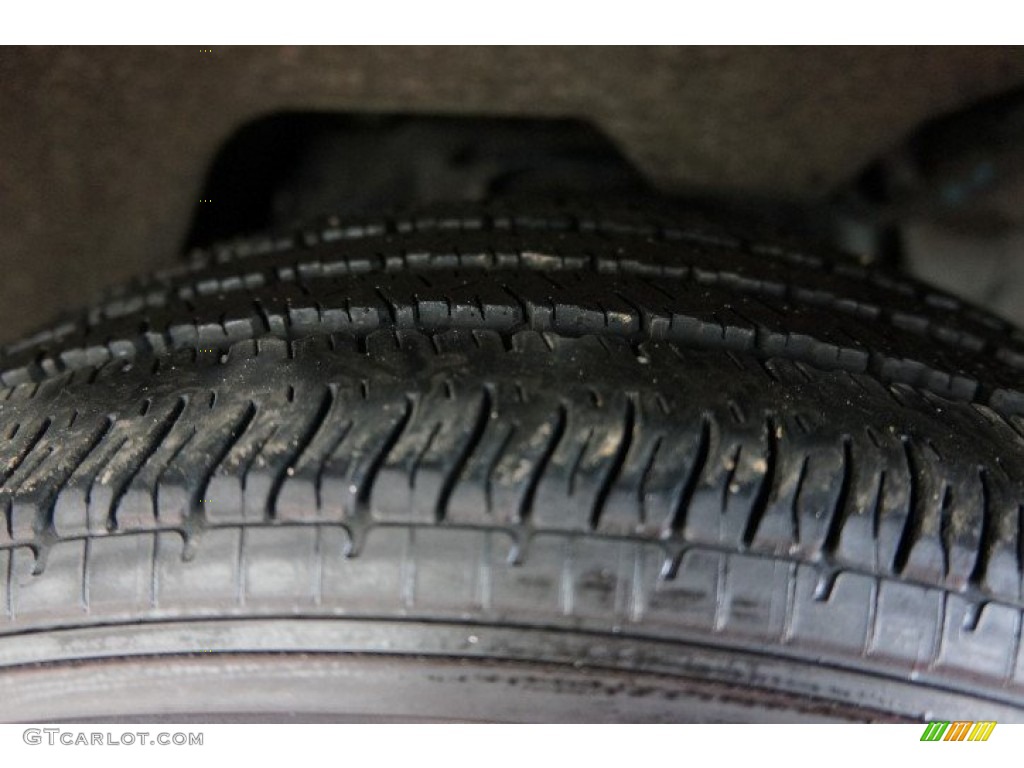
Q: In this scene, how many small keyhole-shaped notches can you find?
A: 7